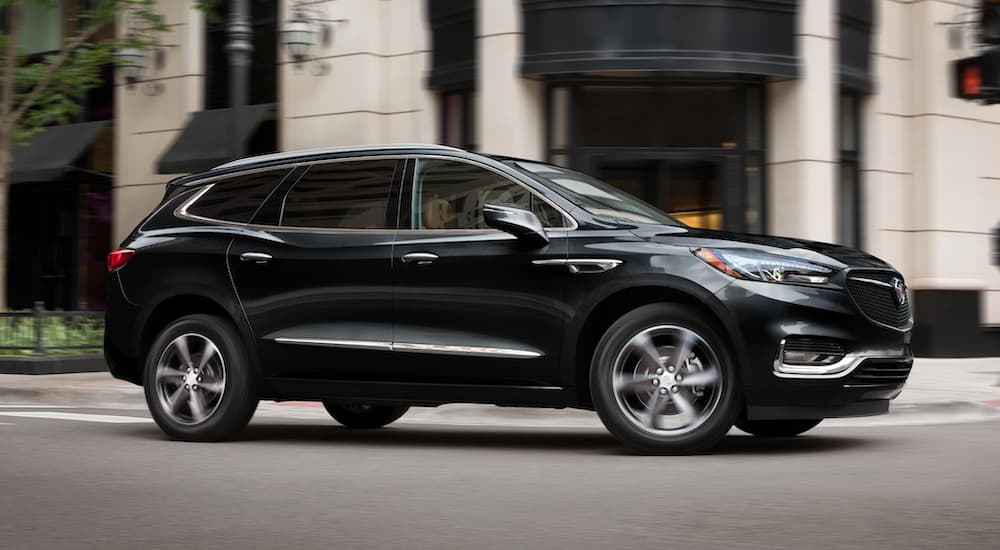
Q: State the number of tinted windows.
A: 2